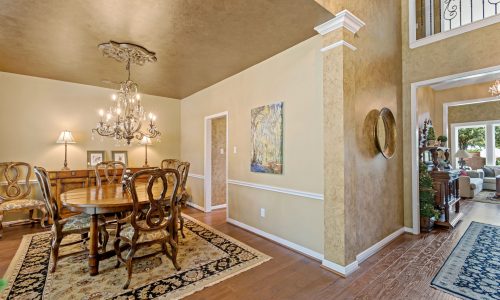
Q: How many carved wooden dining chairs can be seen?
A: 6